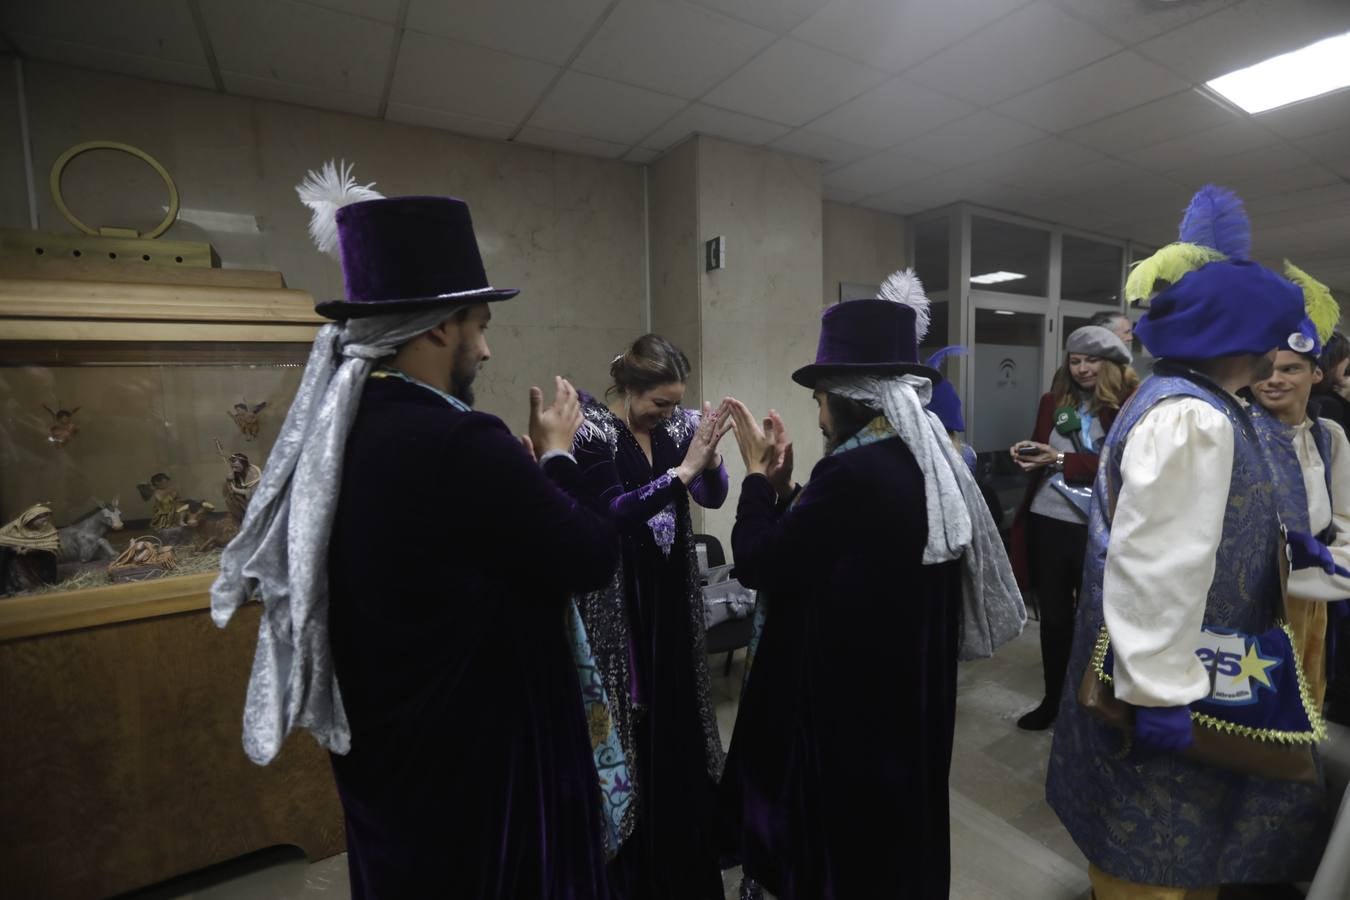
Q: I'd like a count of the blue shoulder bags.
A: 1